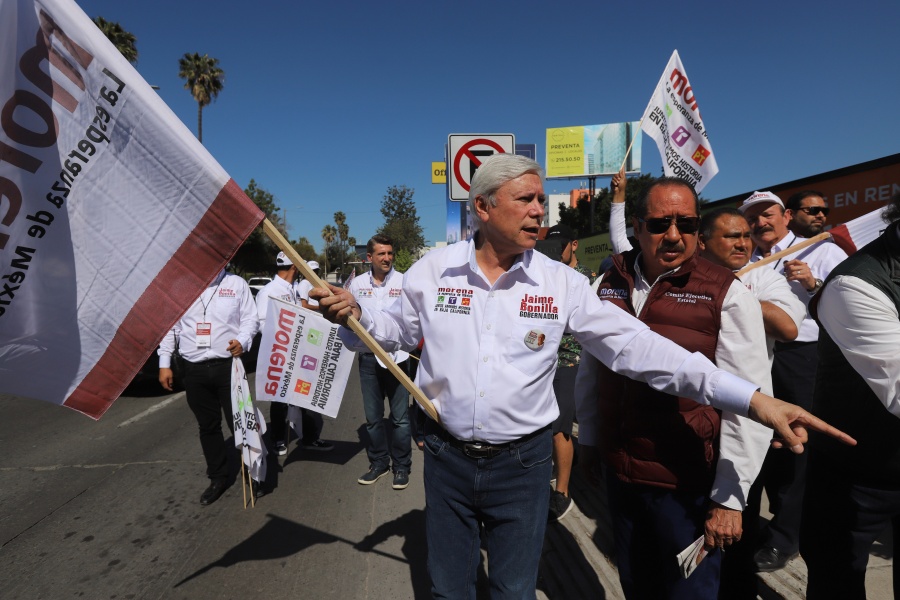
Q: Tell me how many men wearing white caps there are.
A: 3